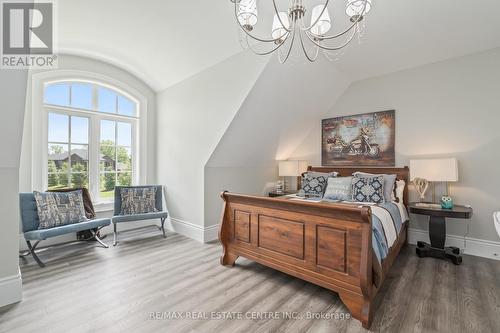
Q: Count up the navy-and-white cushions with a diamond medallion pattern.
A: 2